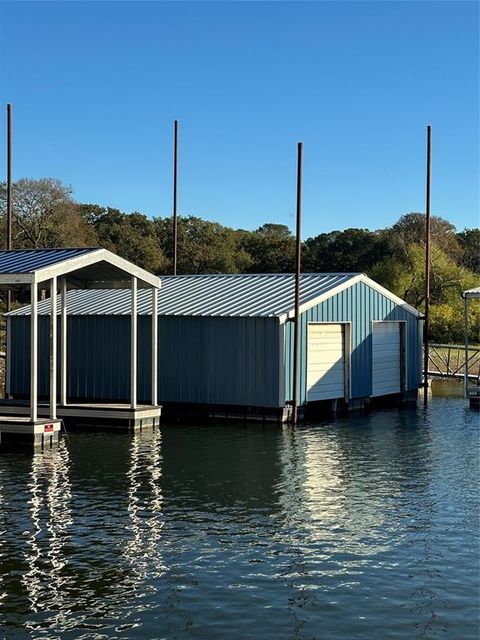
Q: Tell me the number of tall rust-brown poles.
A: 4